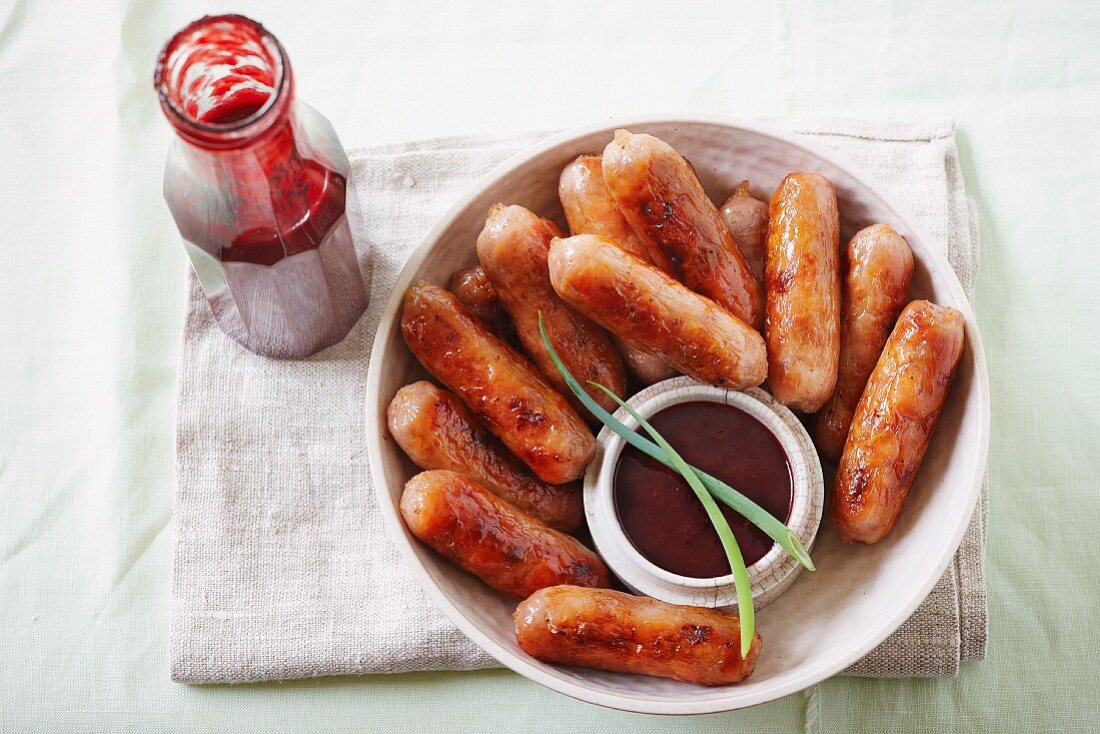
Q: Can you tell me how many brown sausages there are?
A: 13